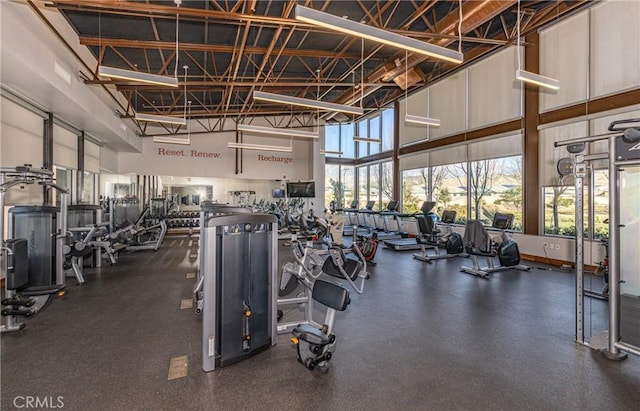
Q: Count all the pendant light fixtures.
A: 11